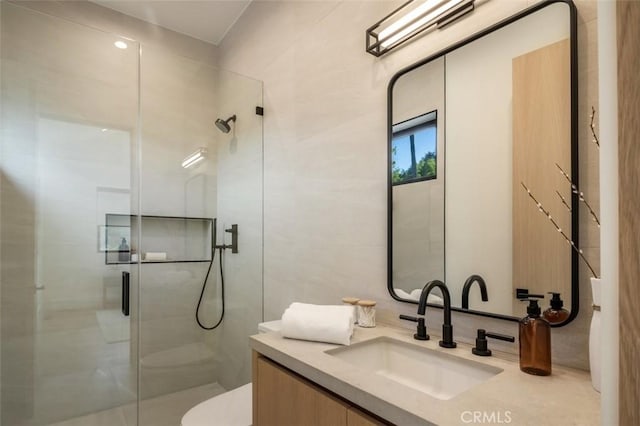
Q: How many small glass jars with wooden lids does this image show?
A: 2